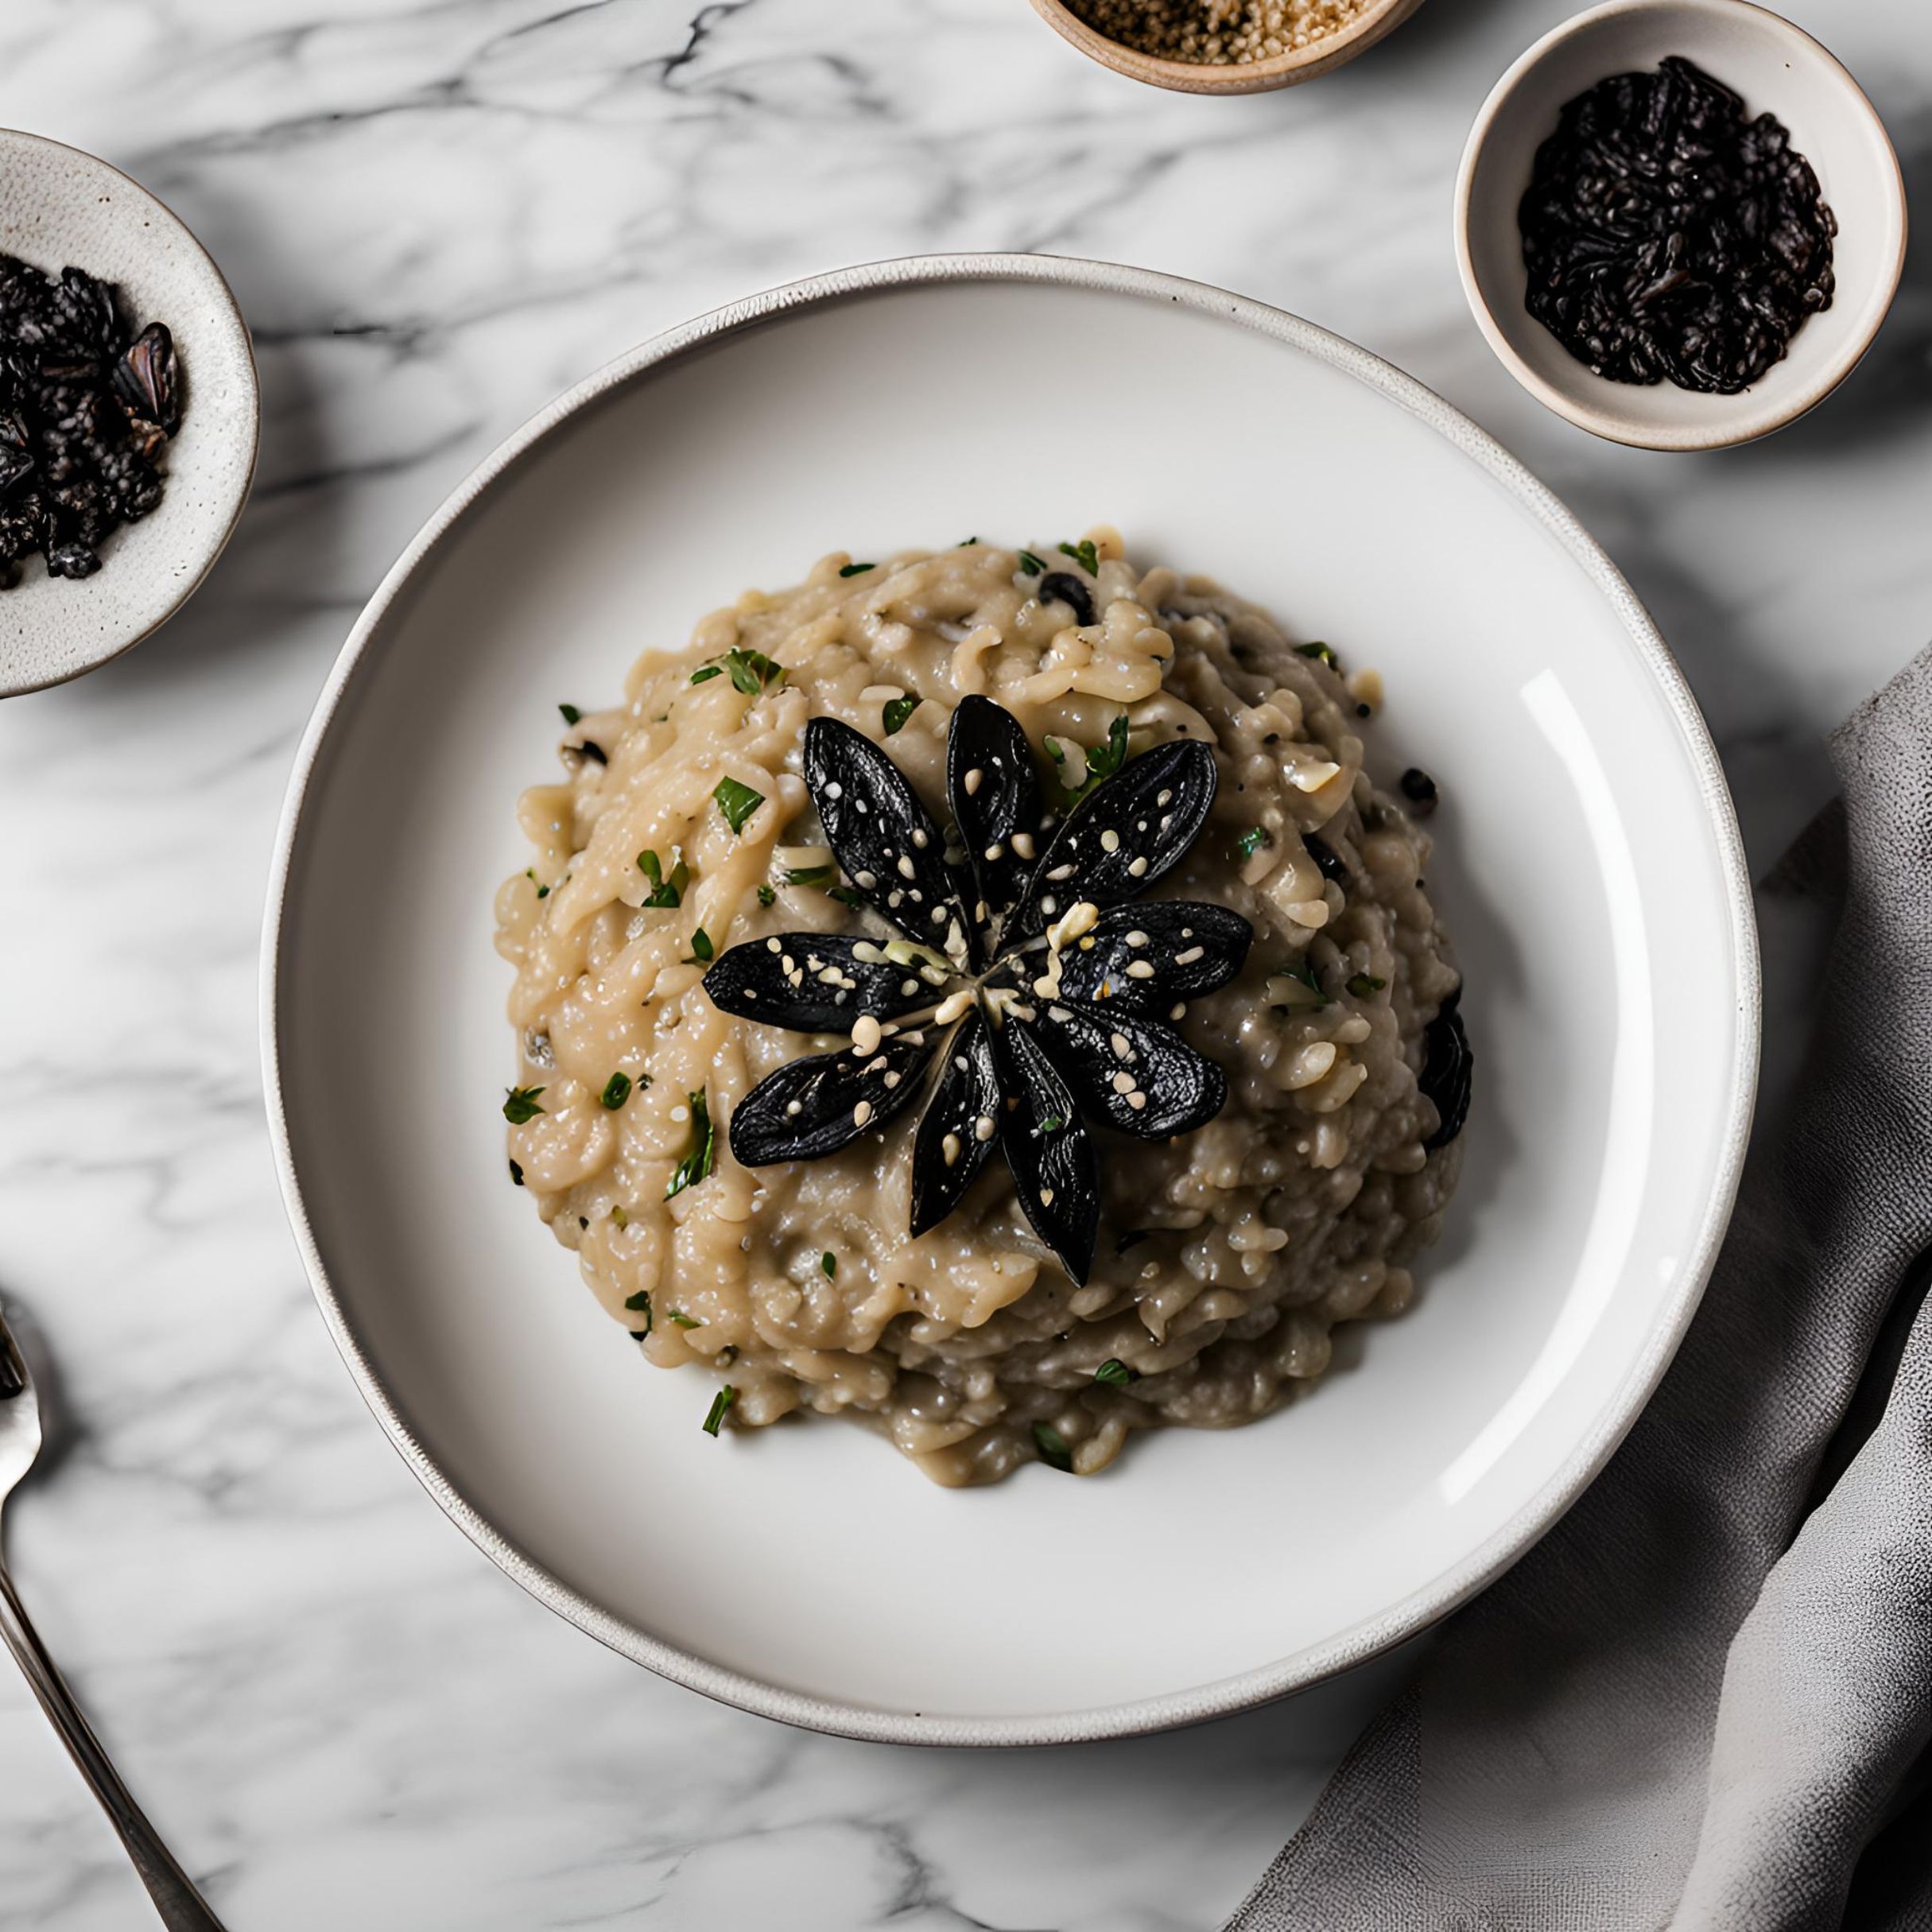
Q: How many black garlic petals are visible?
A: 9